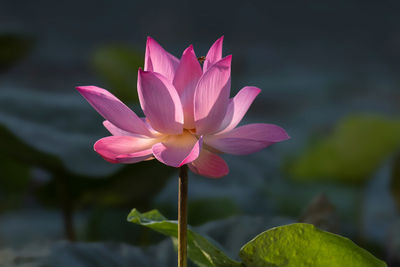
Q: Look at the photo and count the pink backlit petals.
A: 12